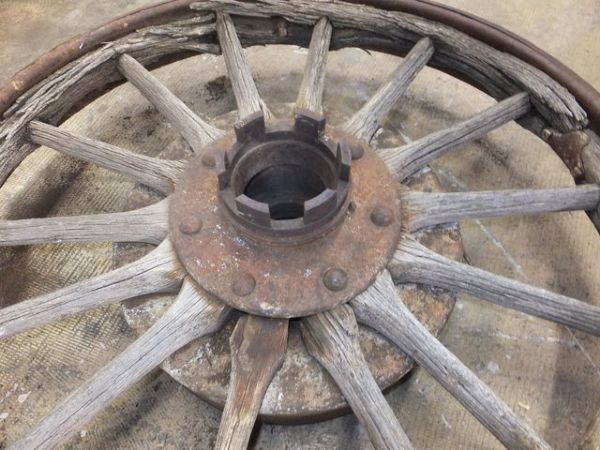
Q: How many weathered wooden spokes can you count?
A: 14